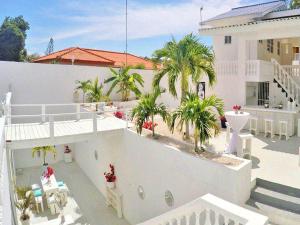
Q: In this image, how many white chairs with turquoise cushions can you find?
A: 2